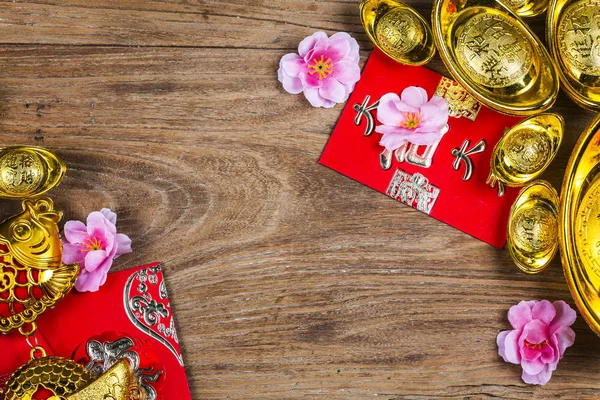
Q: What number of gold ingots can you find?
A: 8